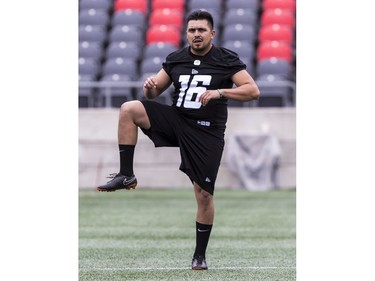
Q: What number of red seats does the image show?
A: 8